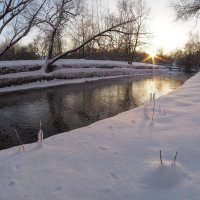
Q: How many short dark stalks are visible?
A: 2